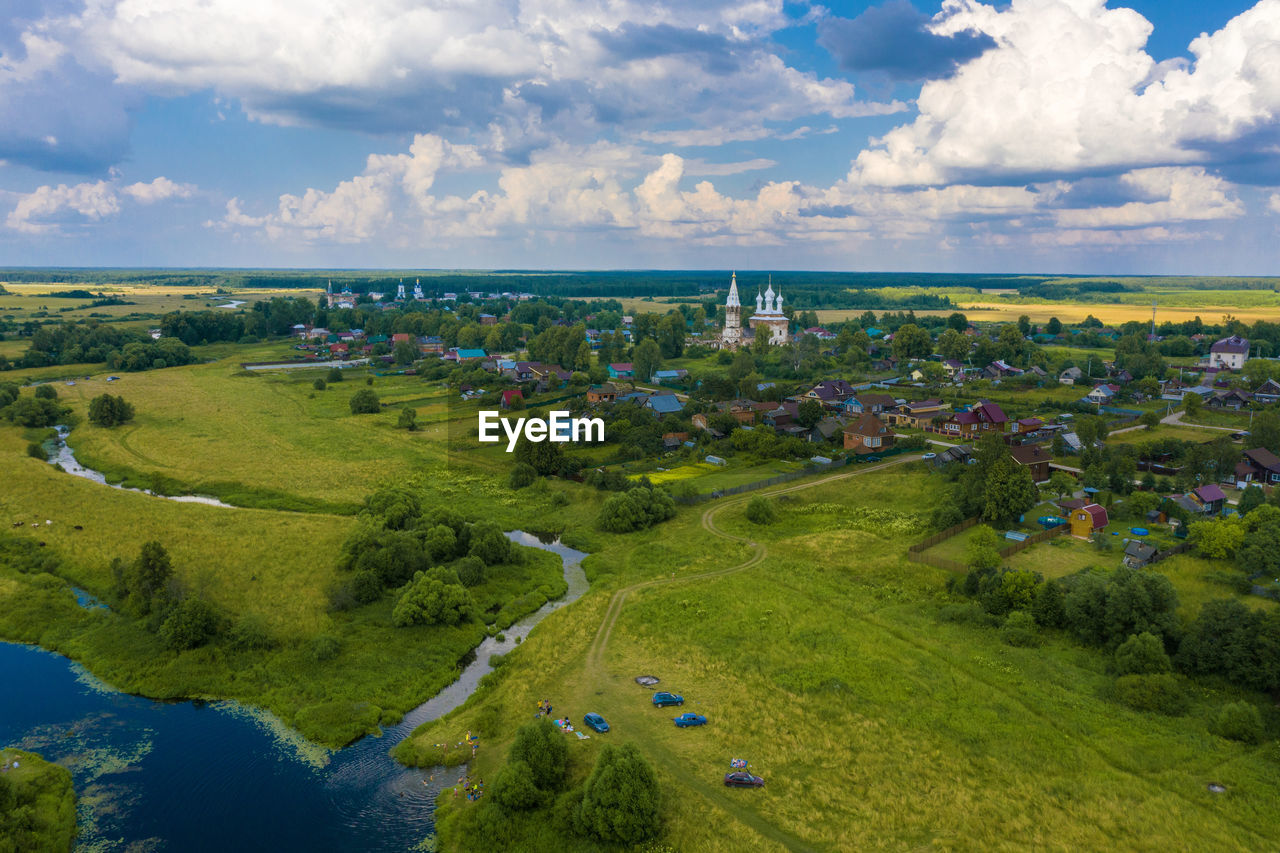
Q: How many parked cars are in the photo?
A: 4